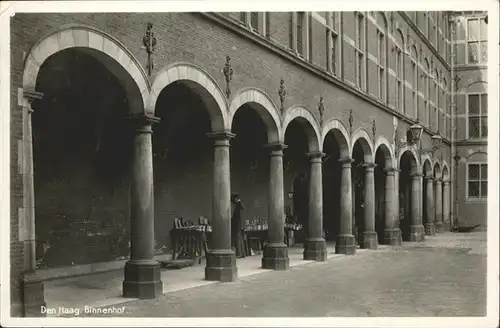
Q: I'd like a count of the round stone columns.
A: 11